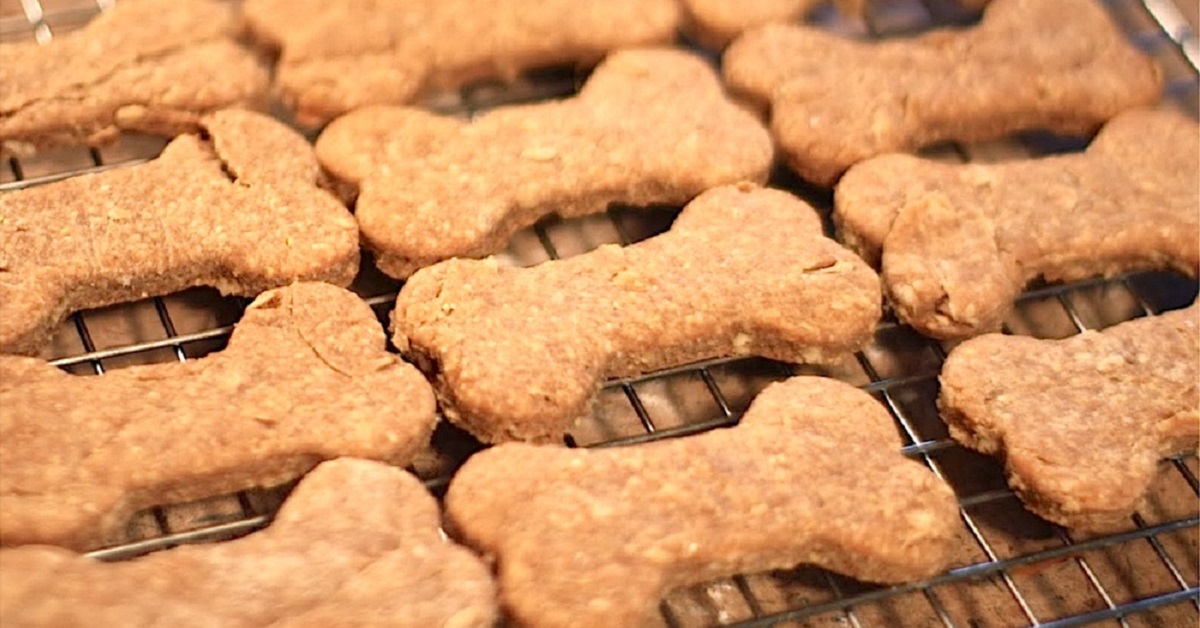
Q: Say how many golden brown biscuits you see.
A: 12